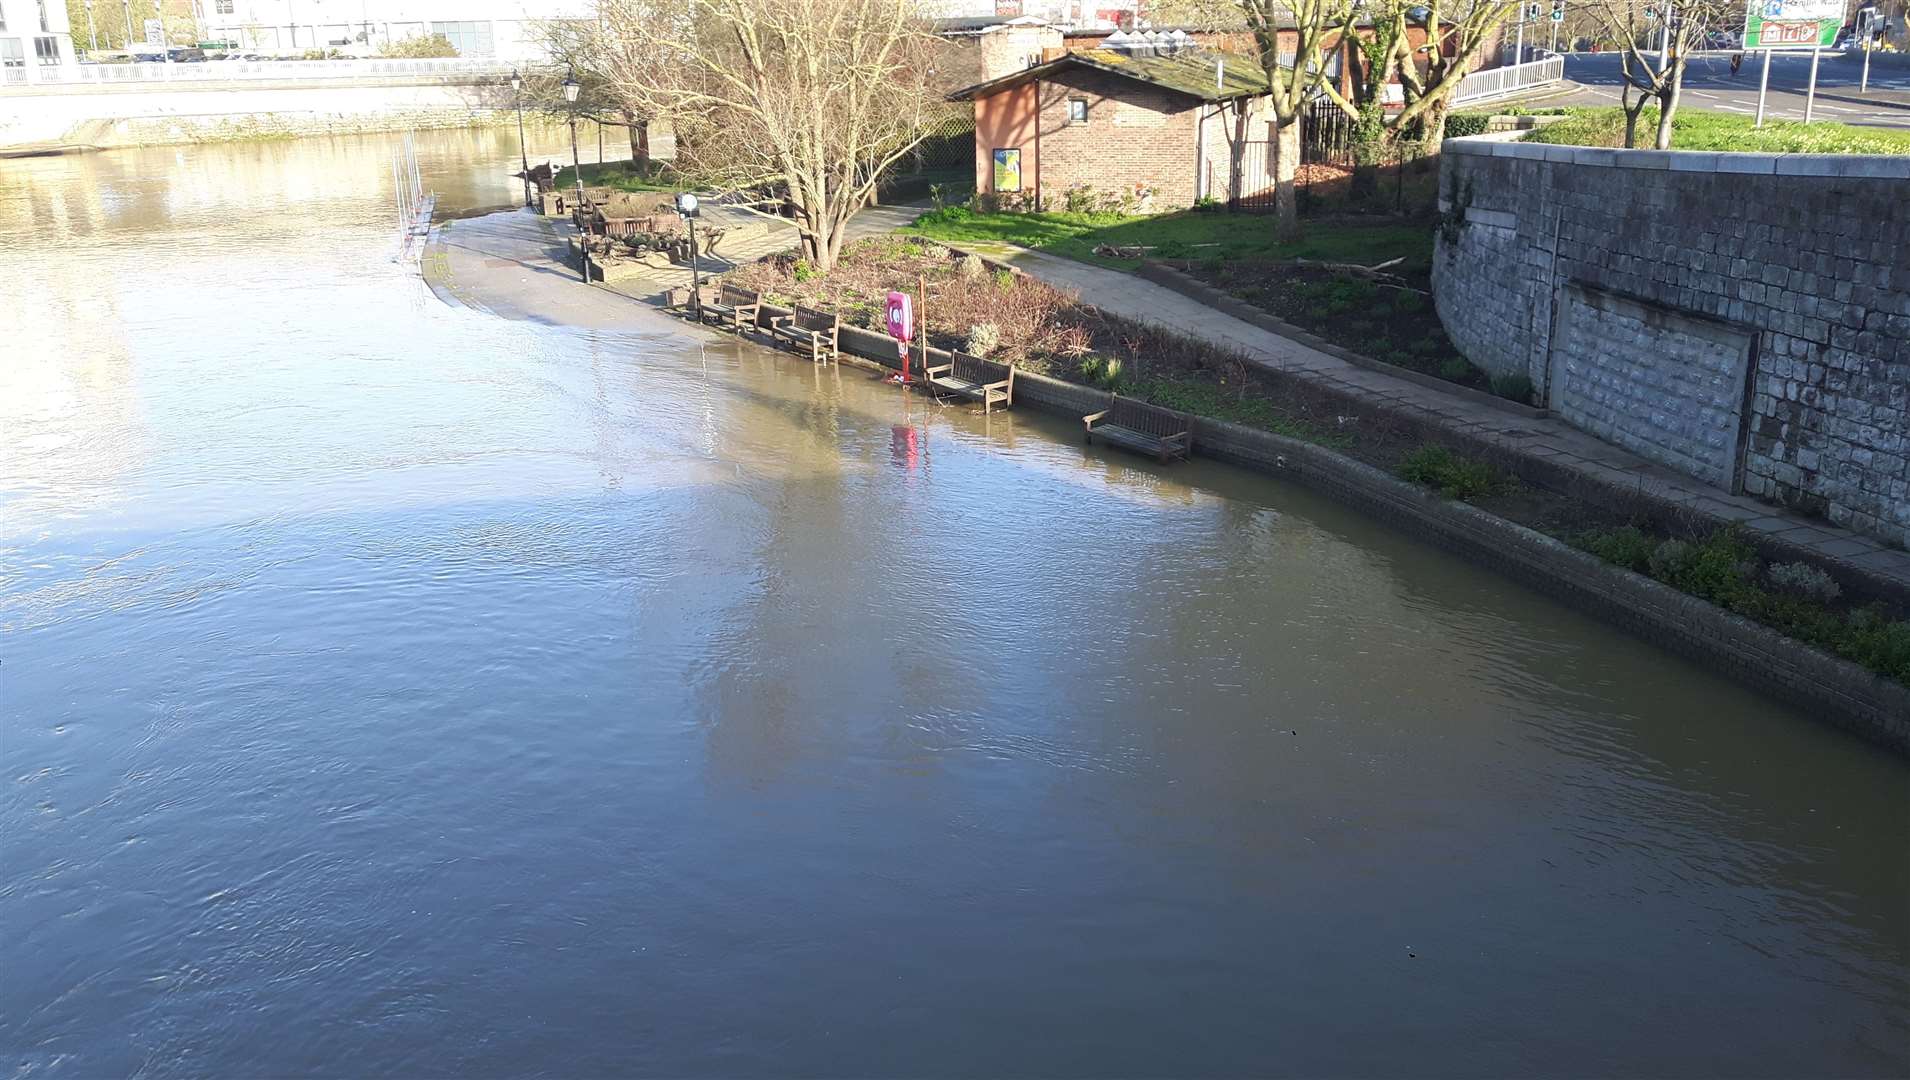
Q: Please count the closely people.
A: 0